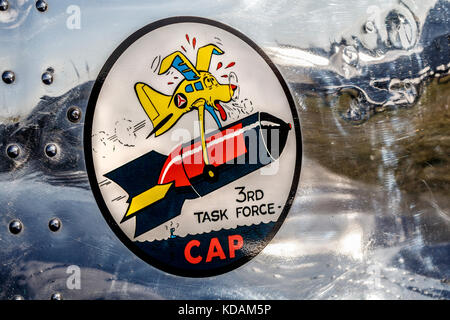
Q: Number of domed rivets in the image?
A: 11